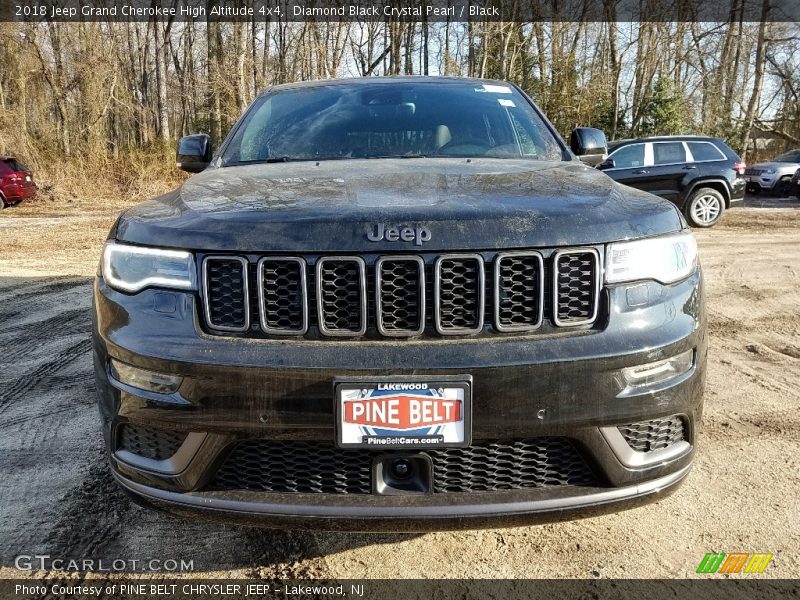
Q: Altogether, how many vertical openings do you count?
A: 7